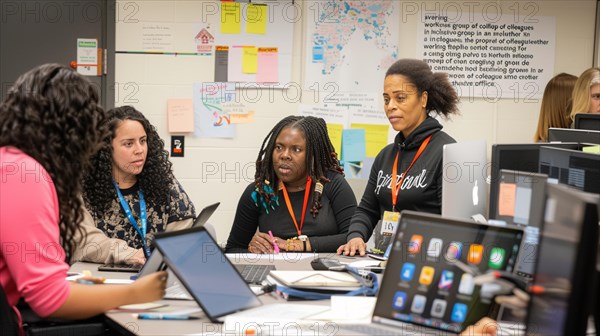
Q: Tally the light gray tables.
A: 1